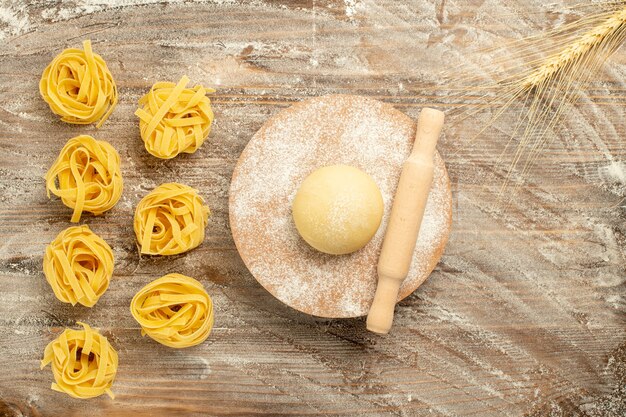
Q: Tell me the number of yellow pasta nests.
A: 7